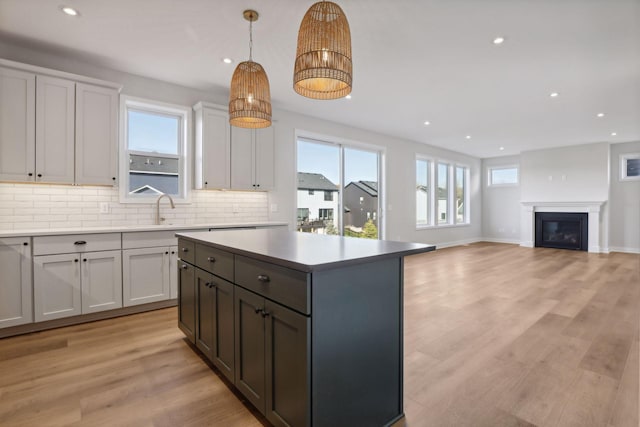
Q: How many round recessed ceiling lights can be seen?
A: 10